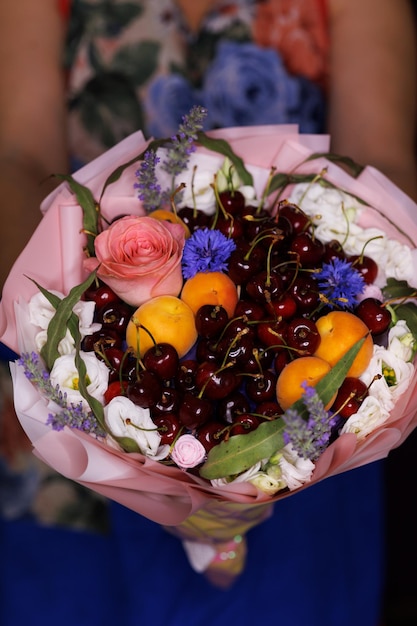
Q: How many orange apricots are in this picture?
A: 5